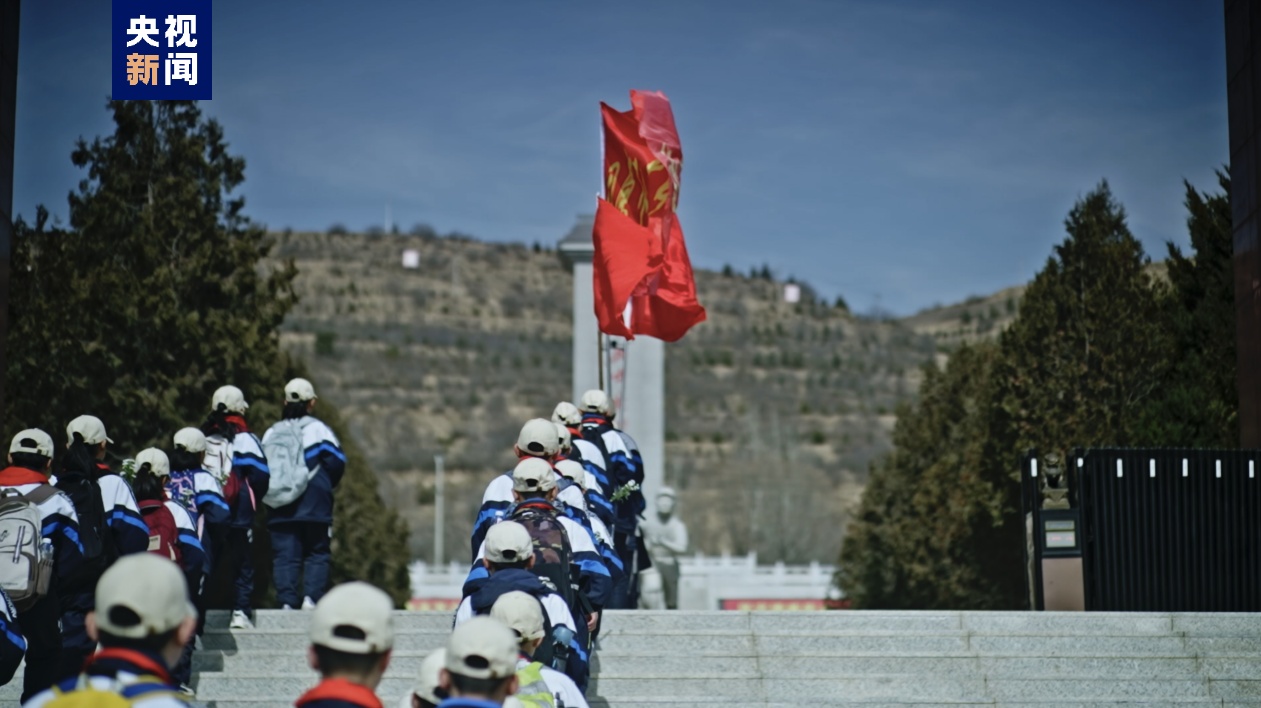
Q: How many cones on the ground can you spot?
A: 0